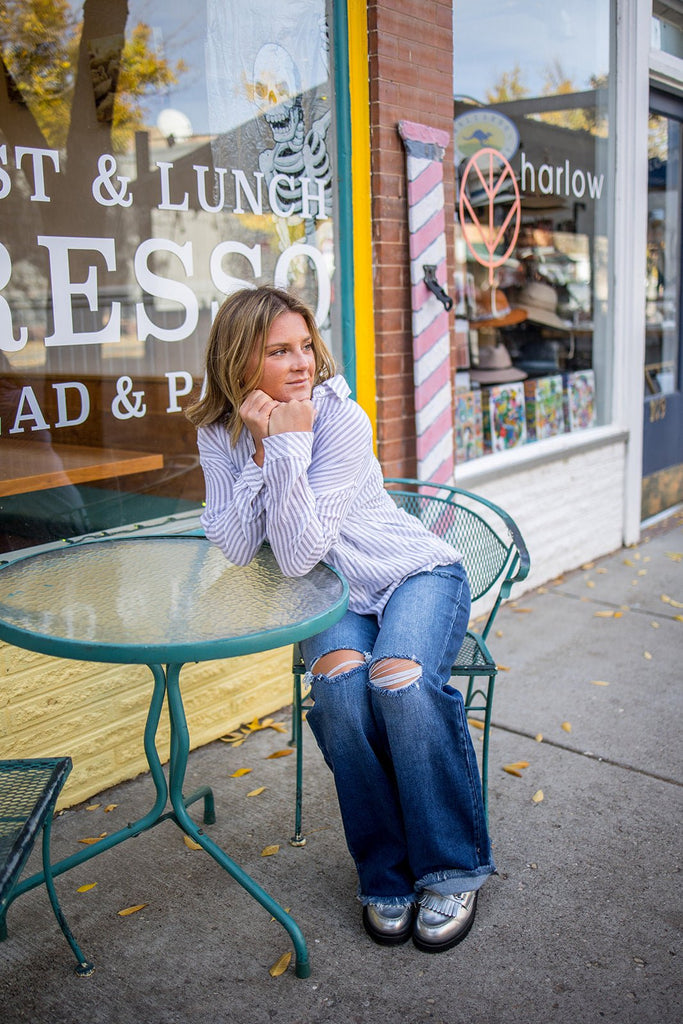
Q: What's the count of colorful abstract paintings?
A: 4